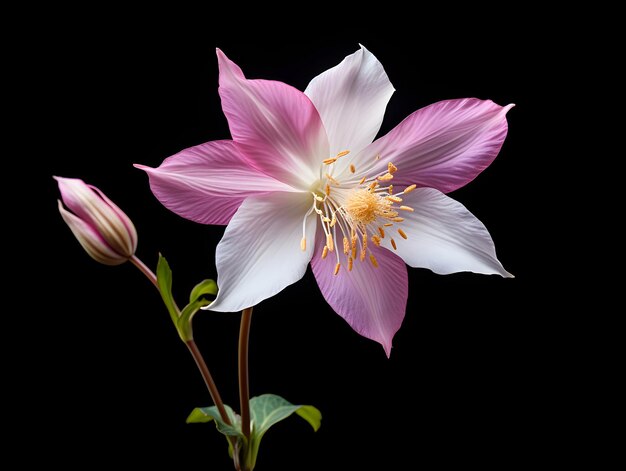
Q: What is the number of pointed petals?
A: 7